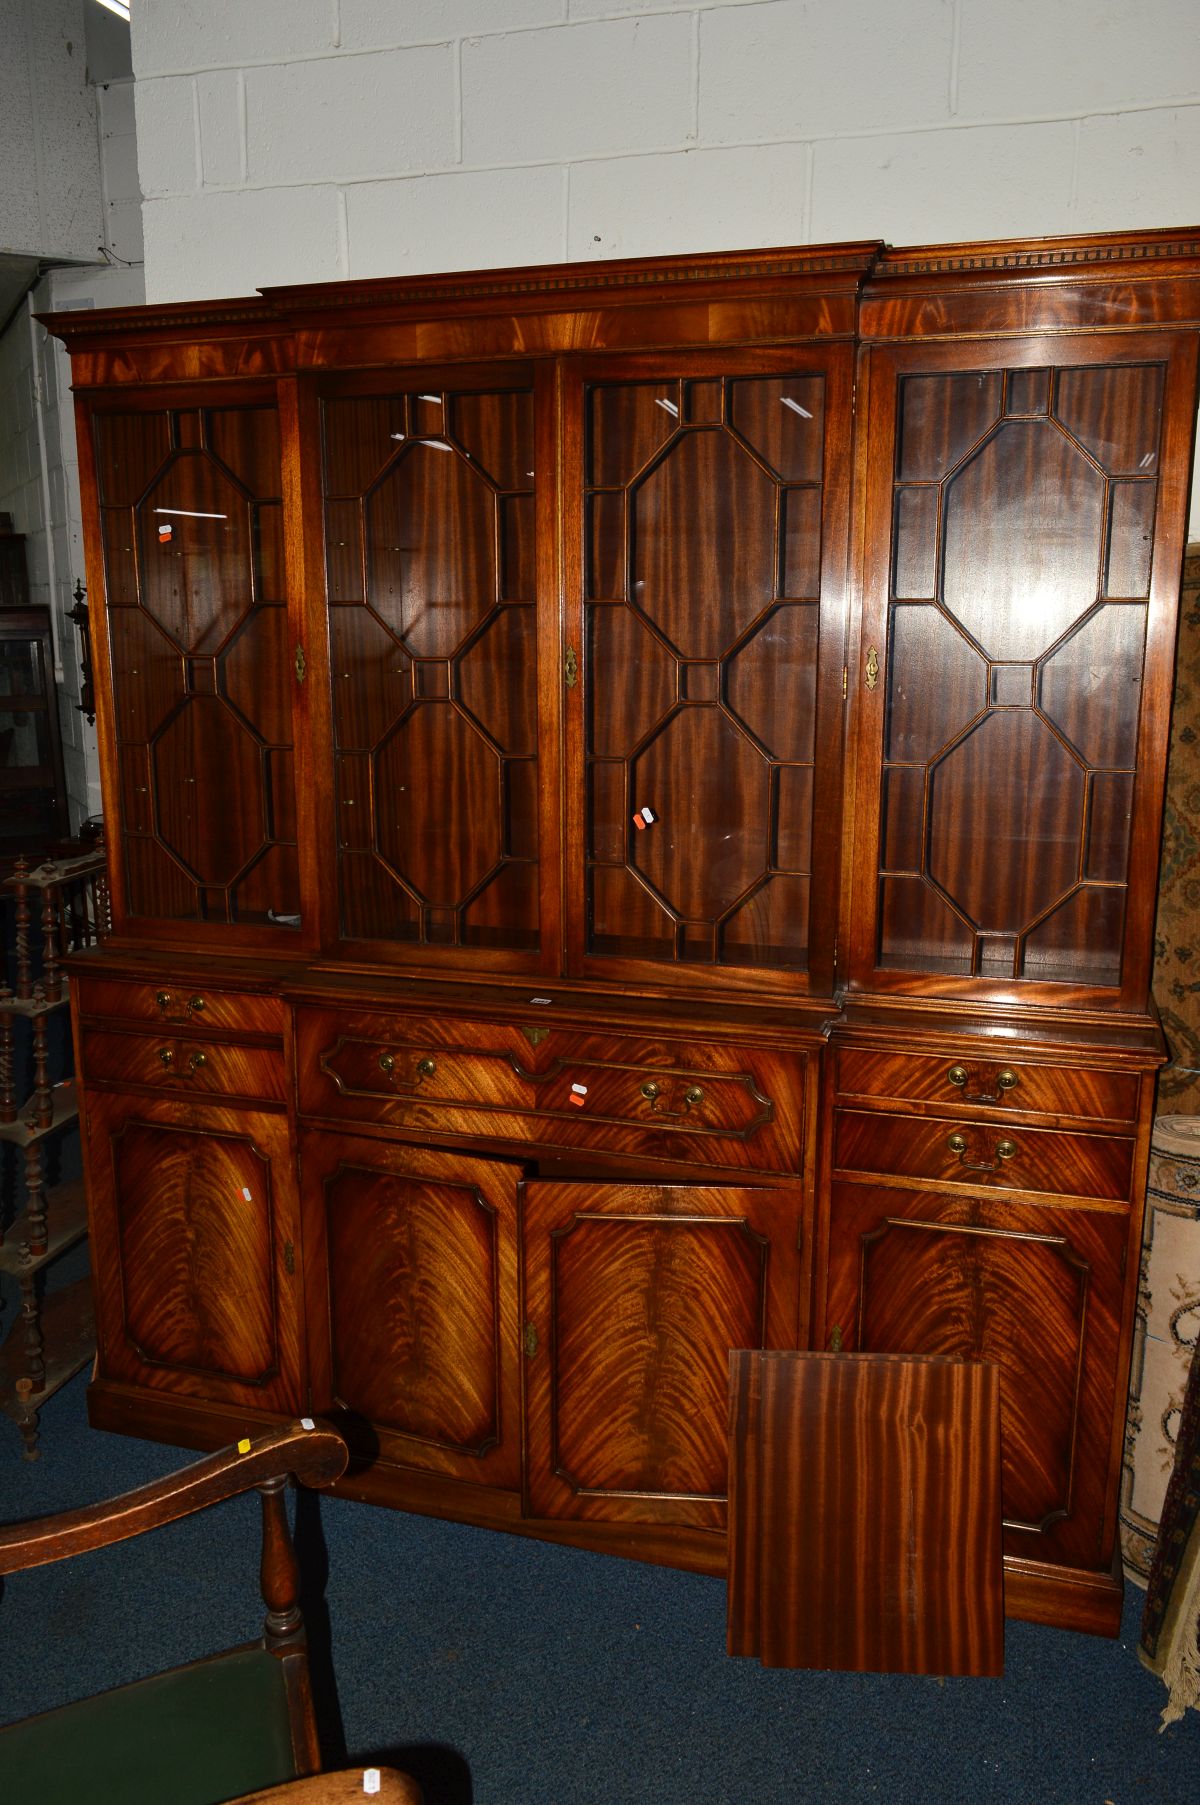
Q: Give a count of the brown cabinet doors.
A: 8